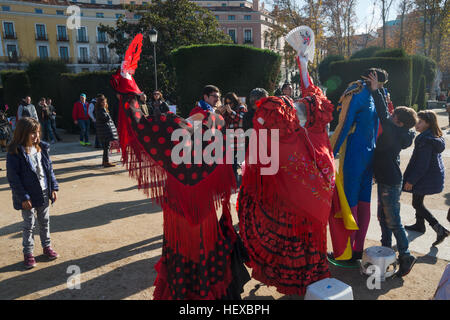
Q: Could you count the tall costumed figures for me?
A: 3